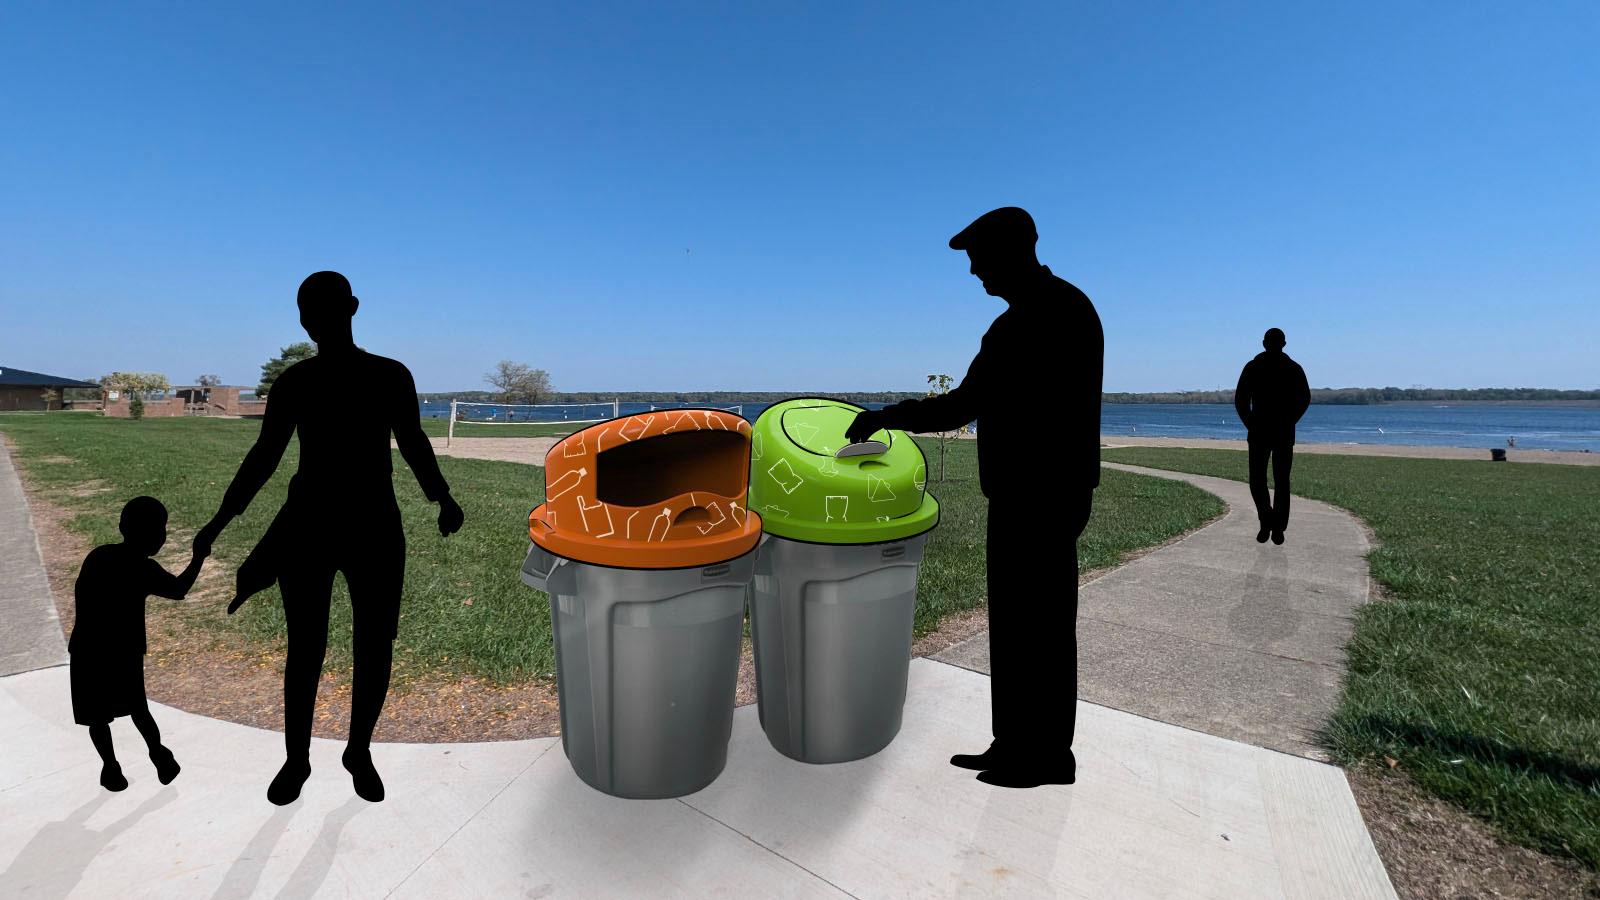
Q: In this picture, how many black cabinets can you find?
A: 0